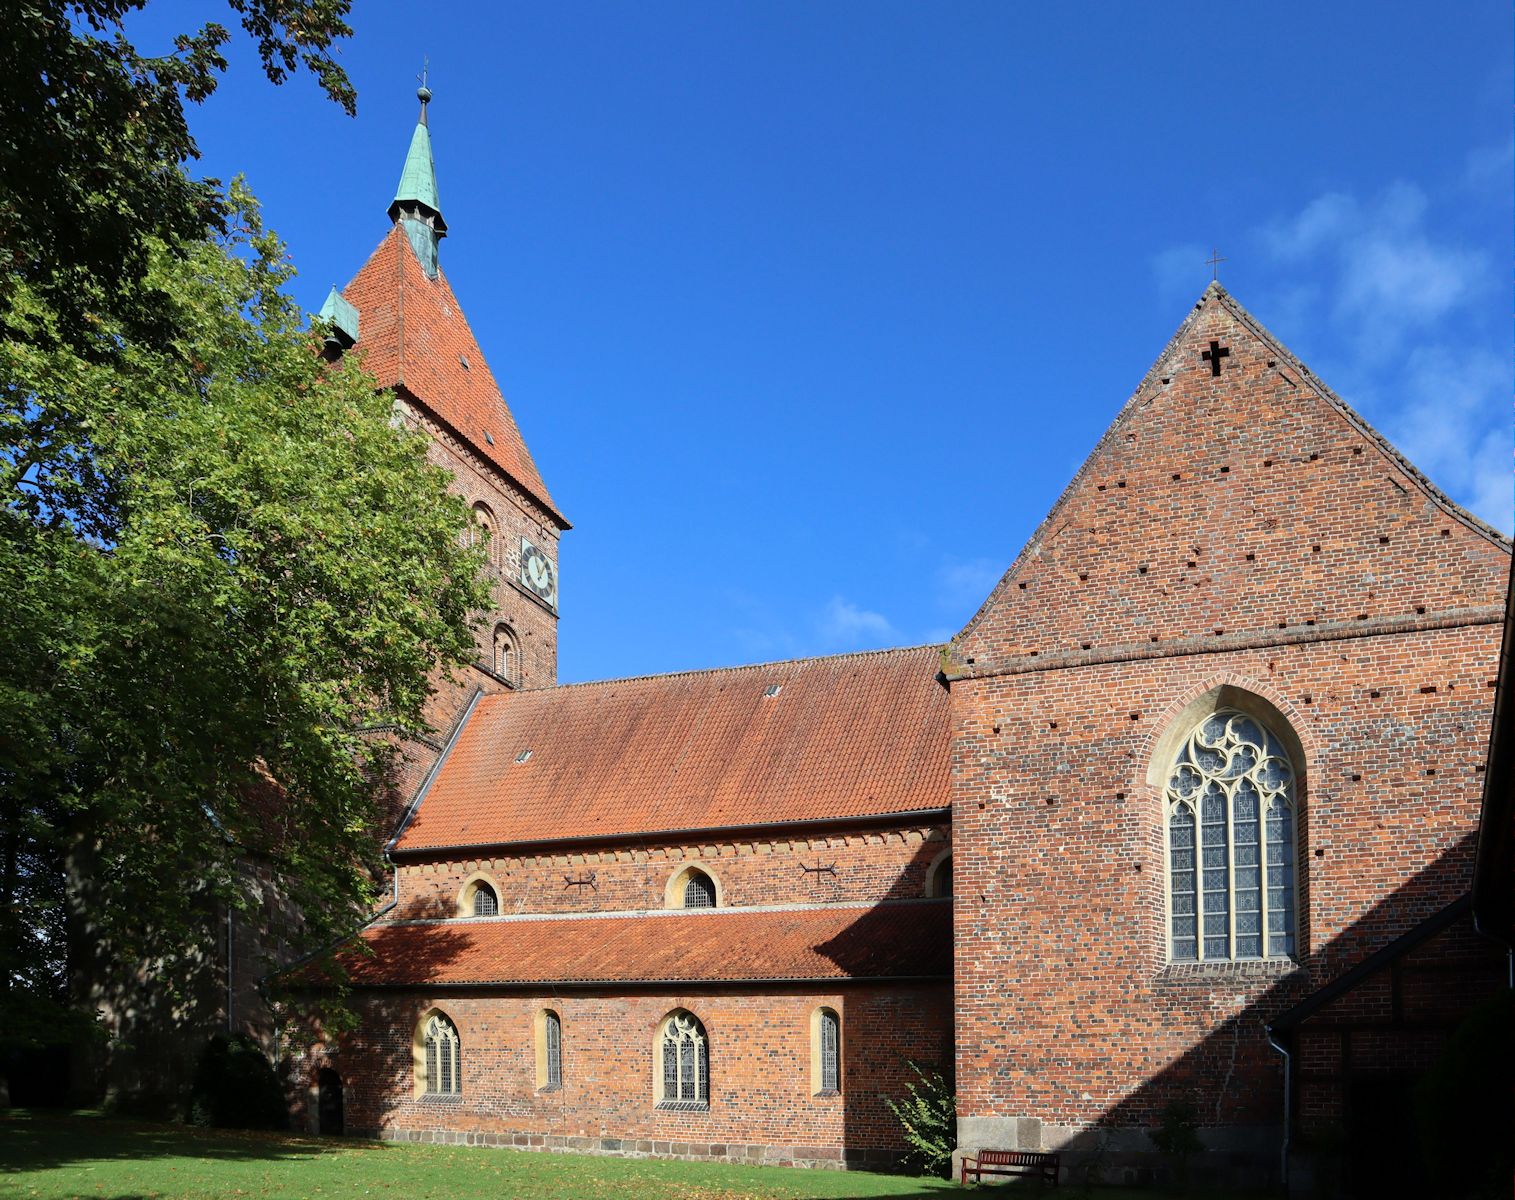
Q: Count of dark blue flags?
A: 0